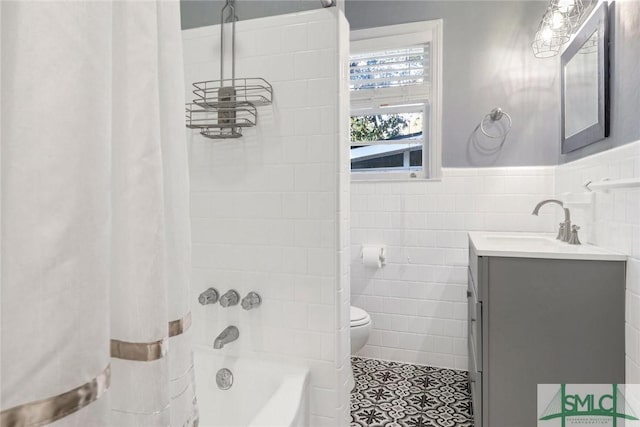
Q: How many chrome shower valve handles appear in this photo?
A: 3